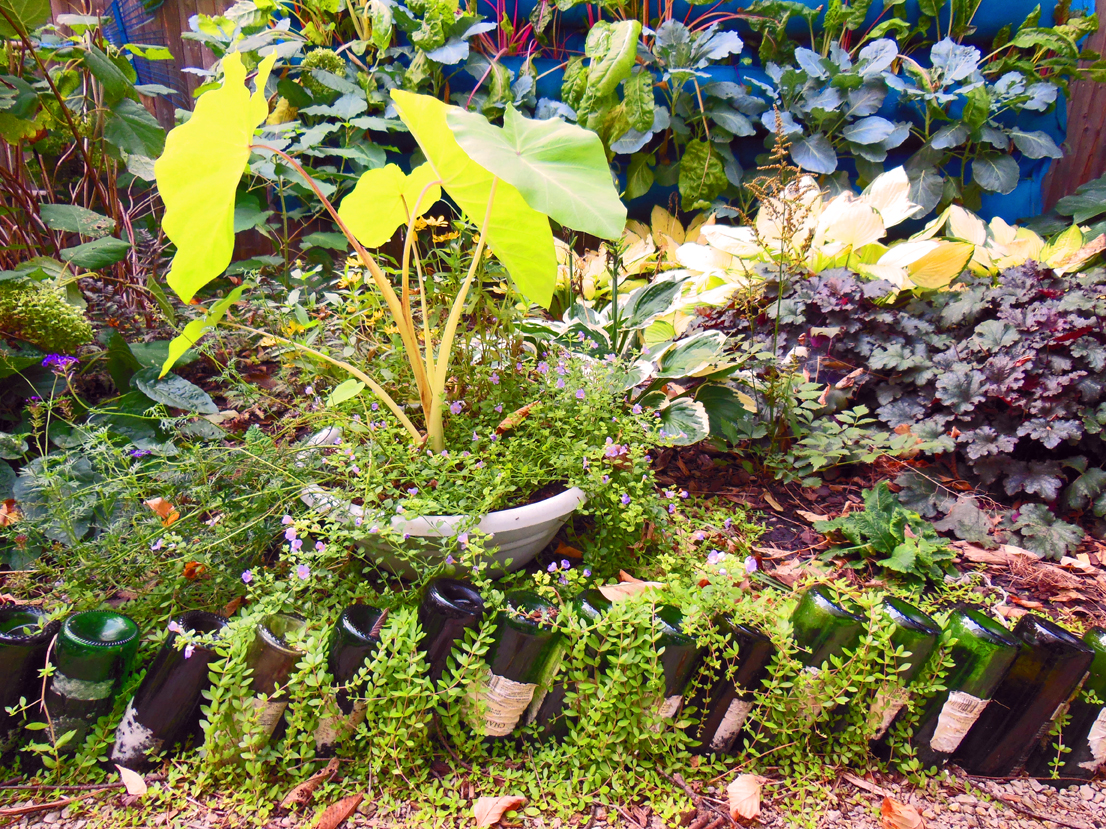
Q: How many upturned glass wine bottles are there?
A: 15